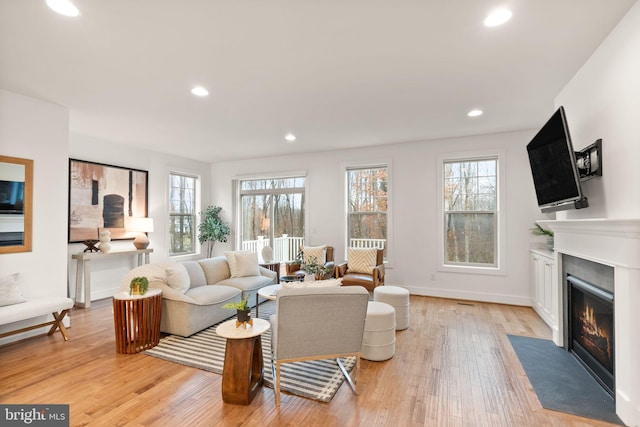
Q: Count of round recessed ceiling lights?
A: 5